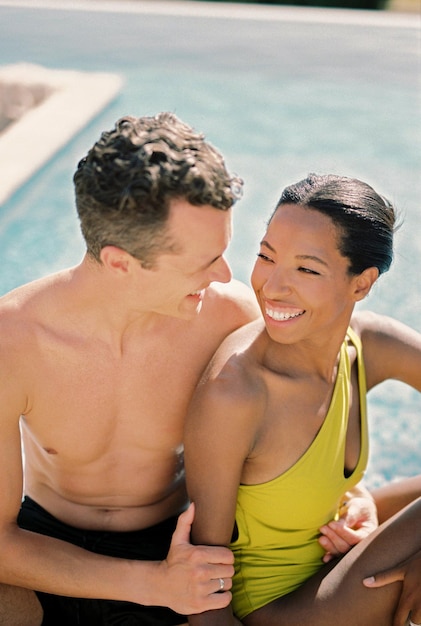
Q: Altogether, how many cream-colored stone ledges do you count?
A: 1